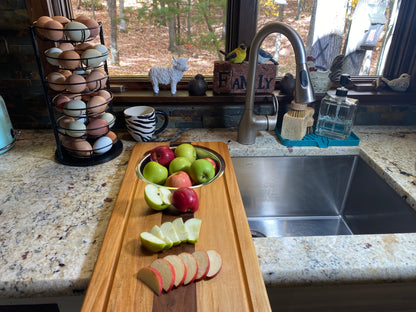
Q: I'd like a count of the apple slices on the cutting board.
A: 11